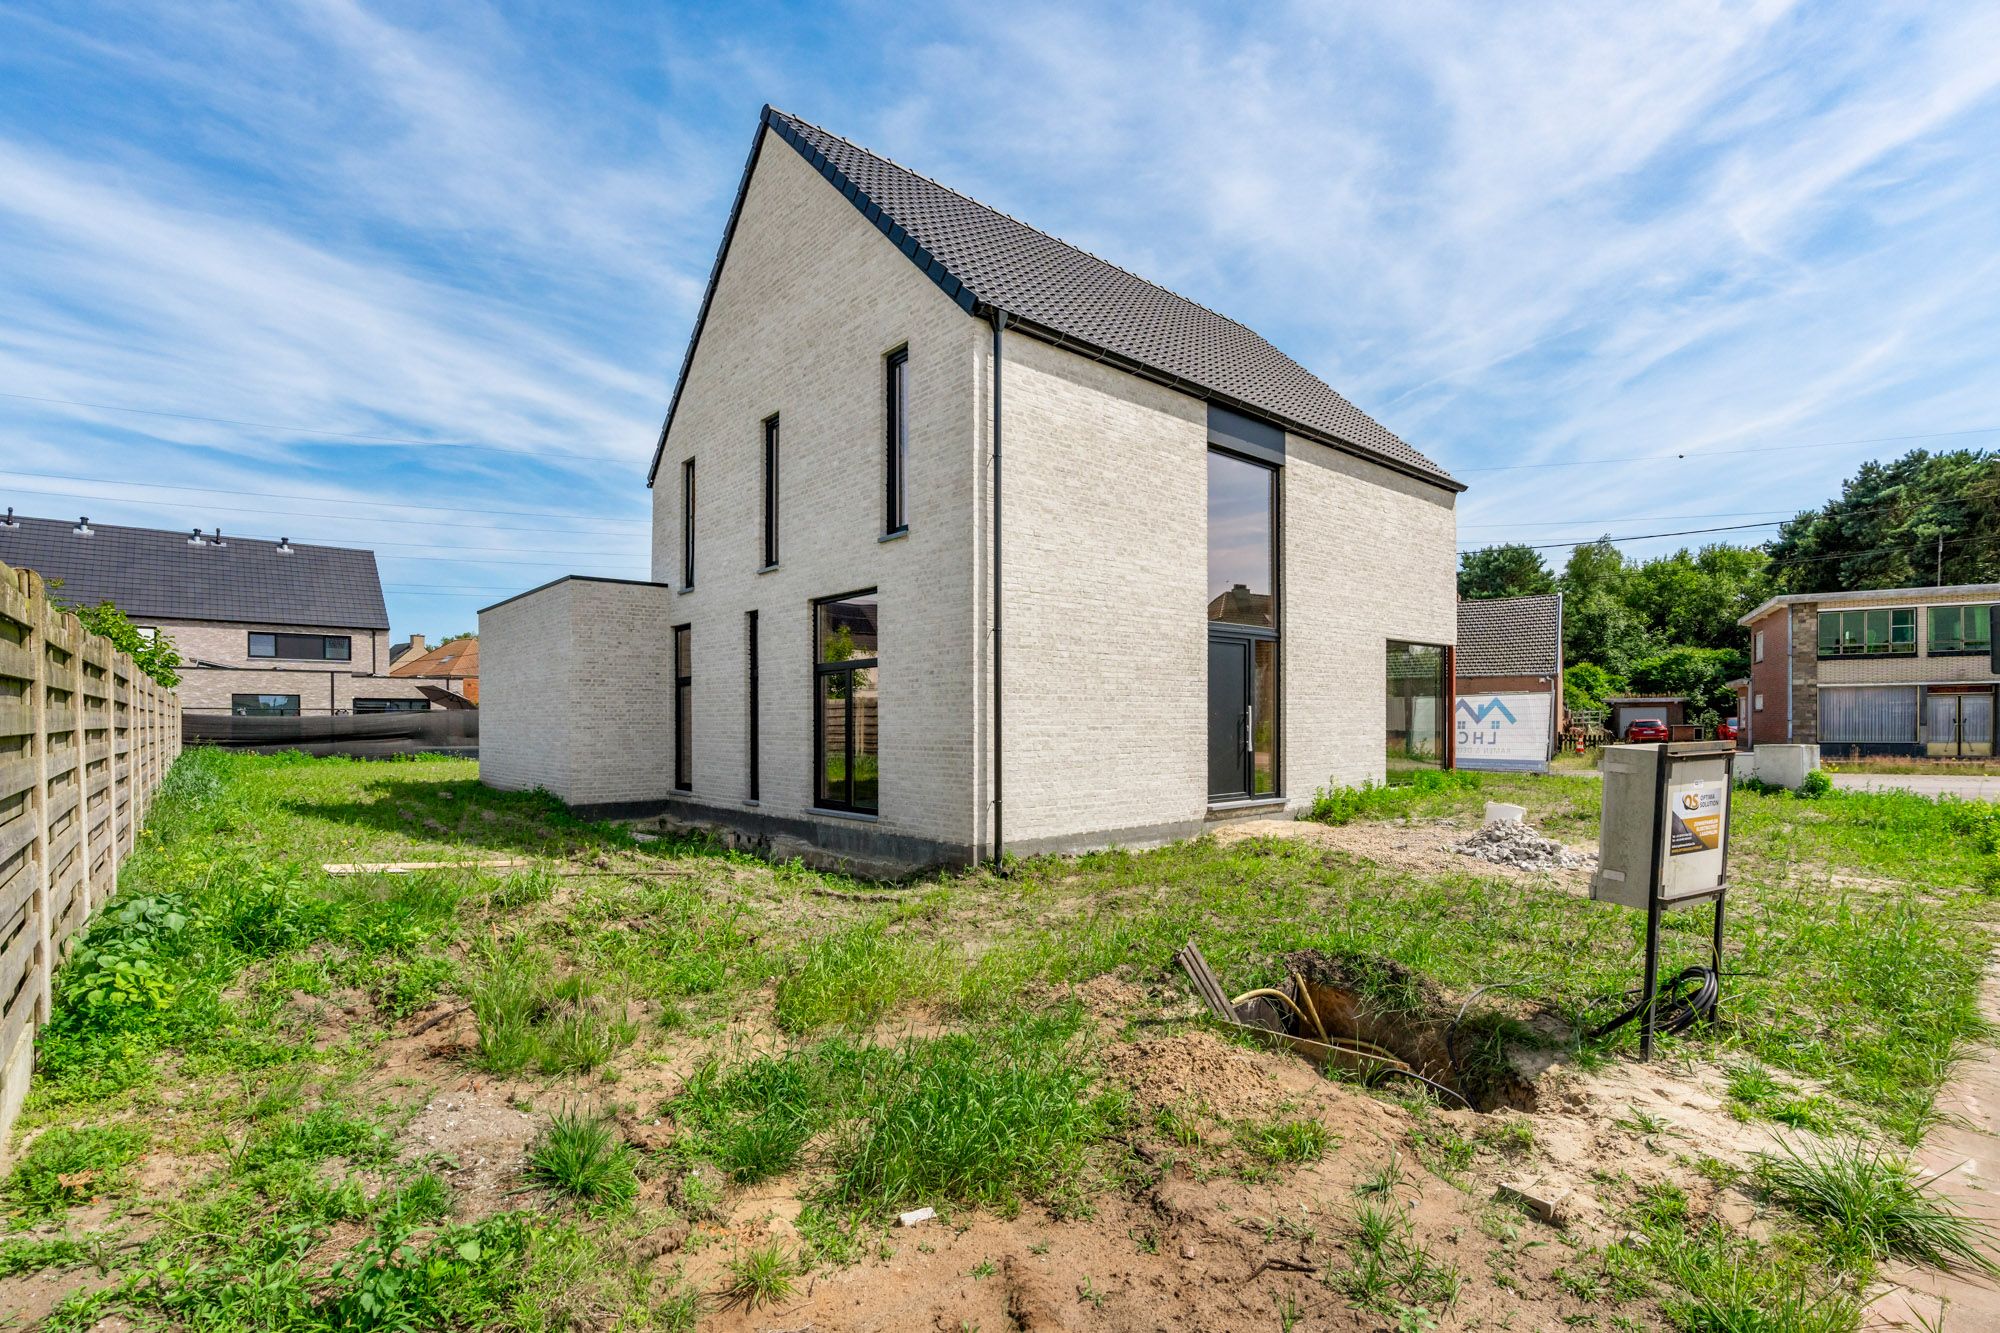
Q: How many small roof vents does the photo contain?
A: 5